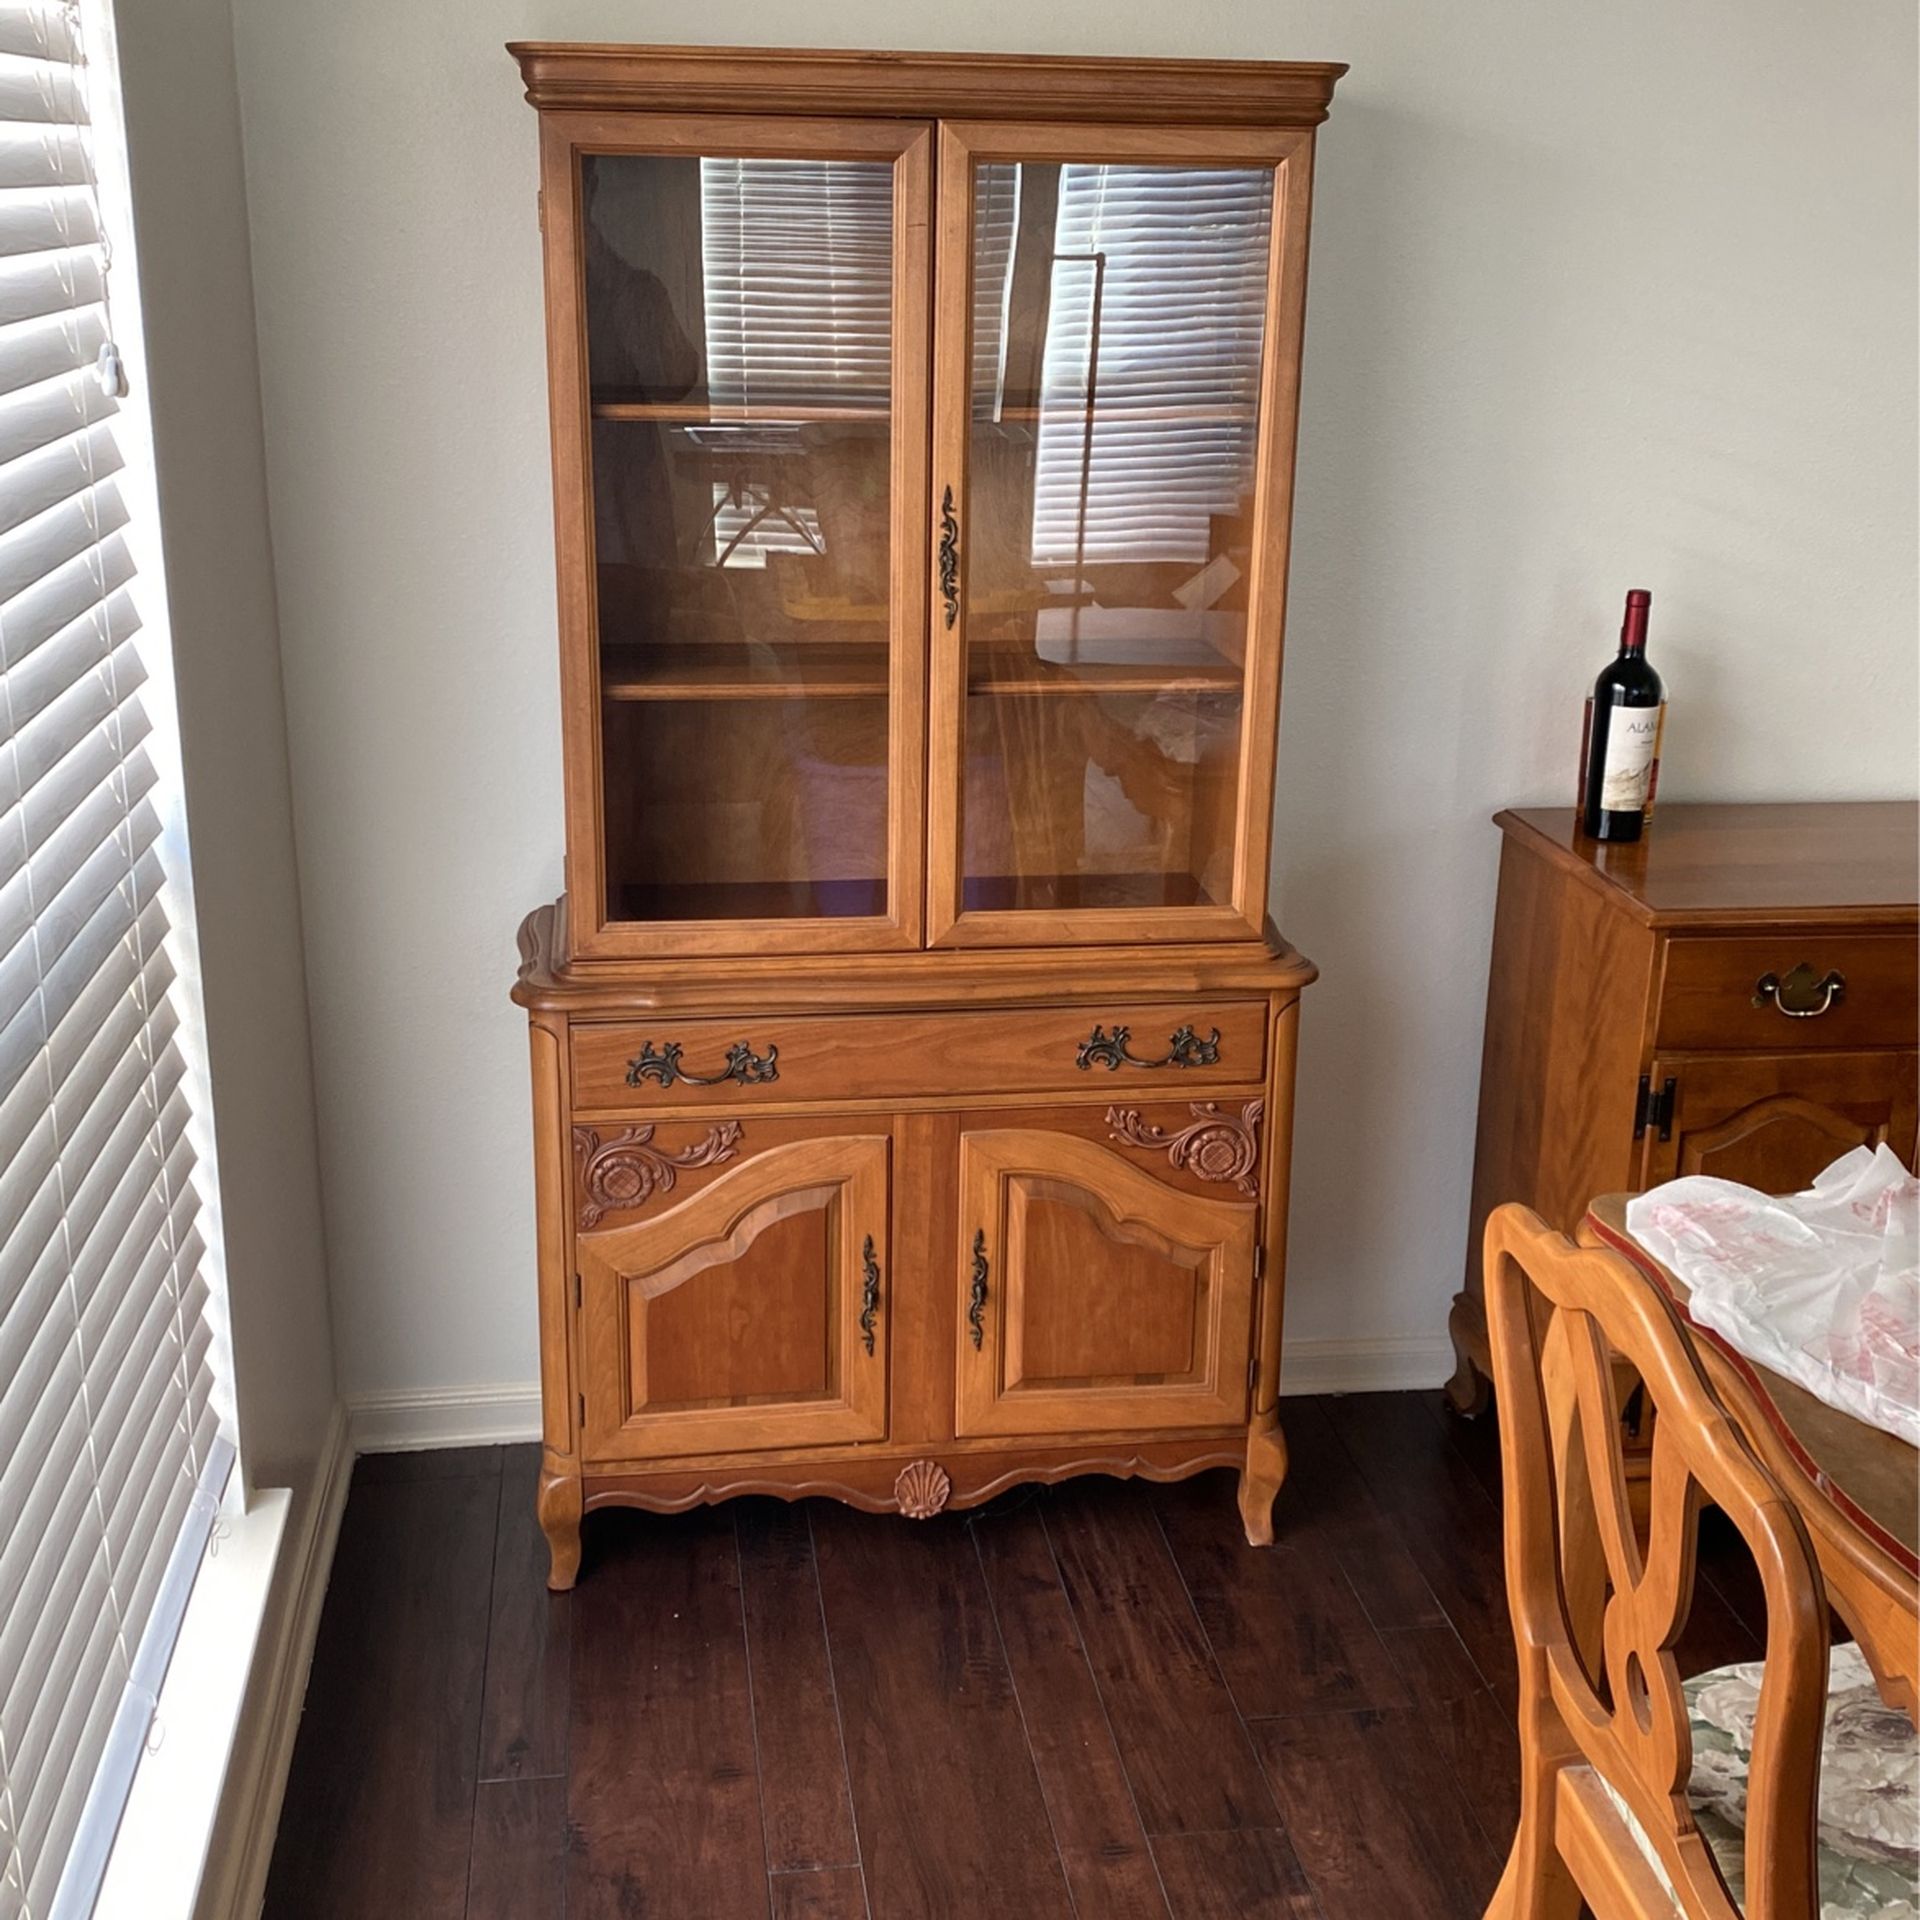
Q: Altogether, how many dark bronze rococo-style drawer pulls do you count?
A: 2